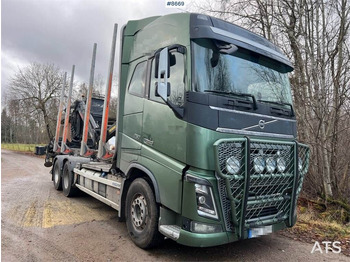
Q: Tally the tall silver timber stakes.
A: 4